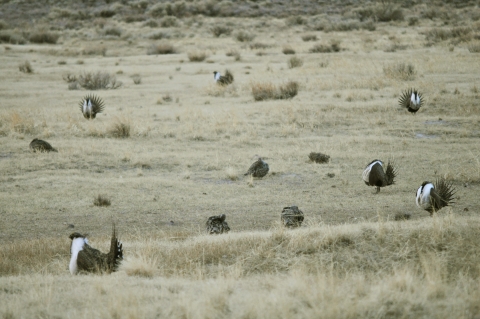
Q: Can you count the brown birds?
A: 4